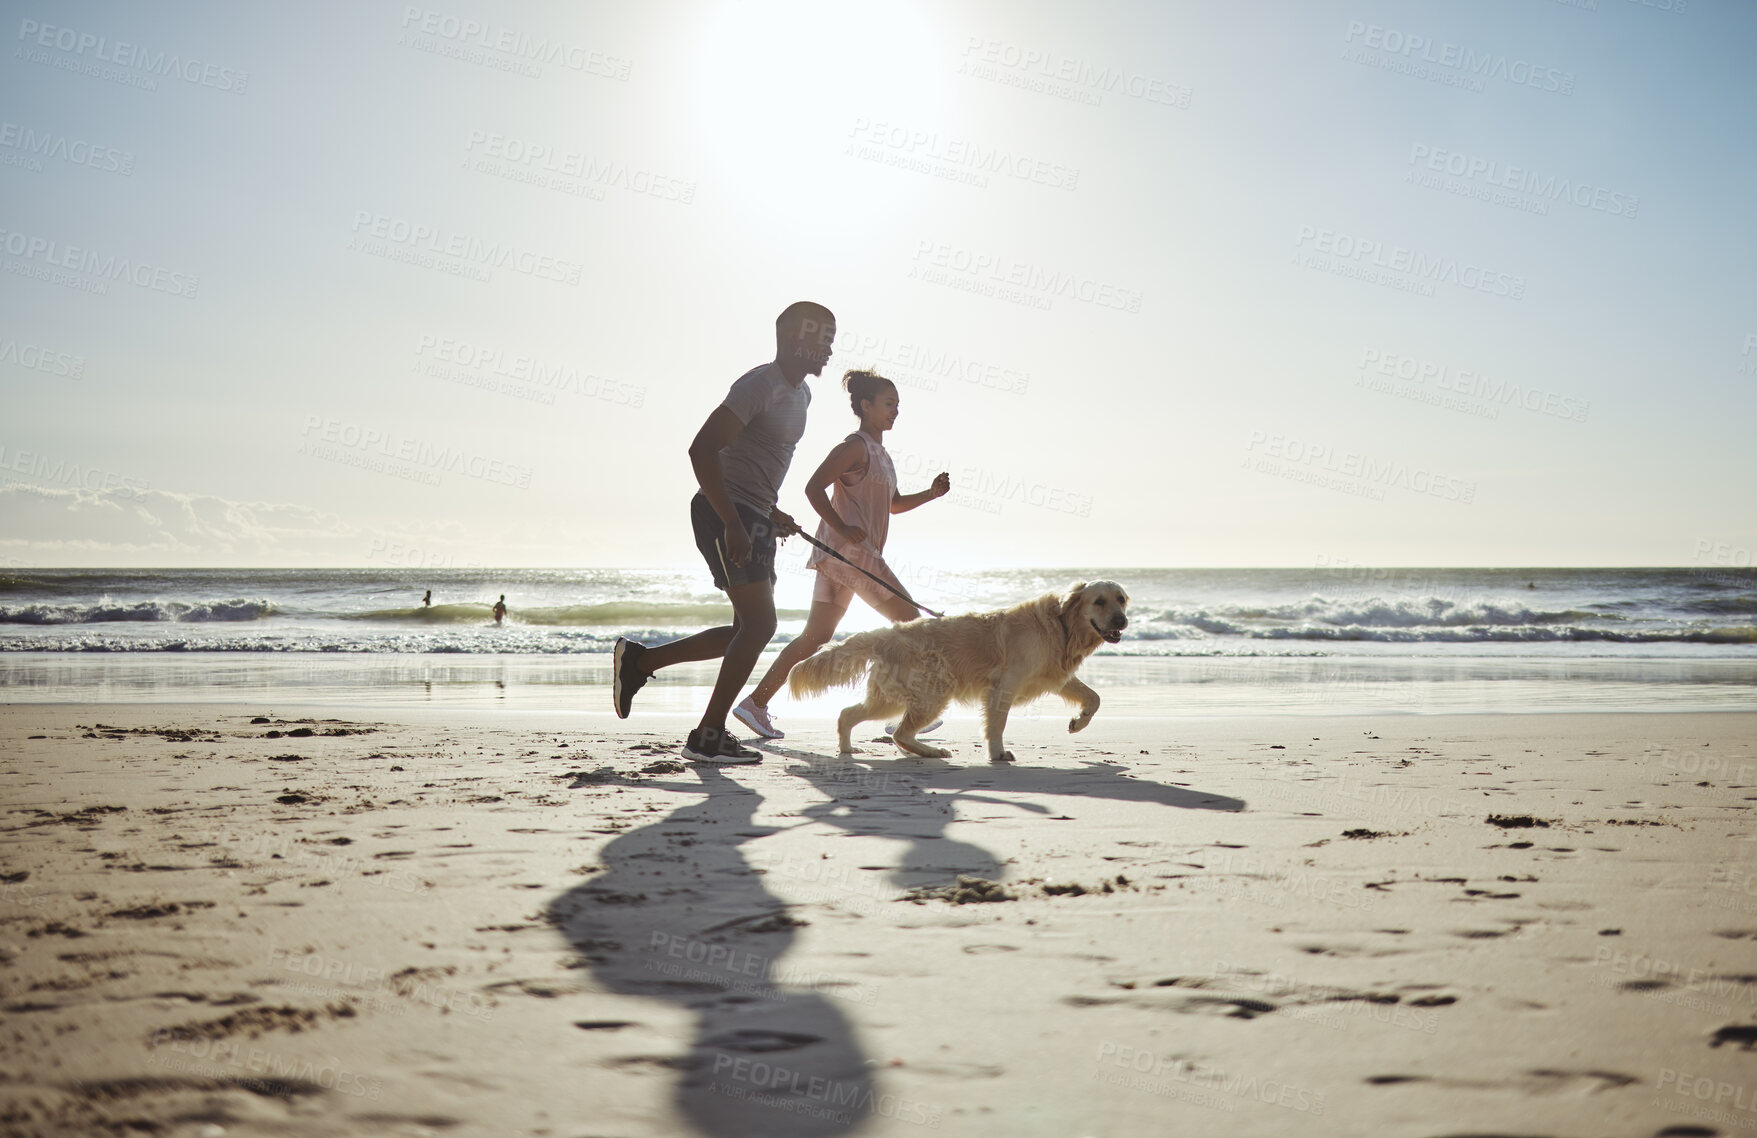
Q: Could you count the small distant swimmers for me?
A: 2